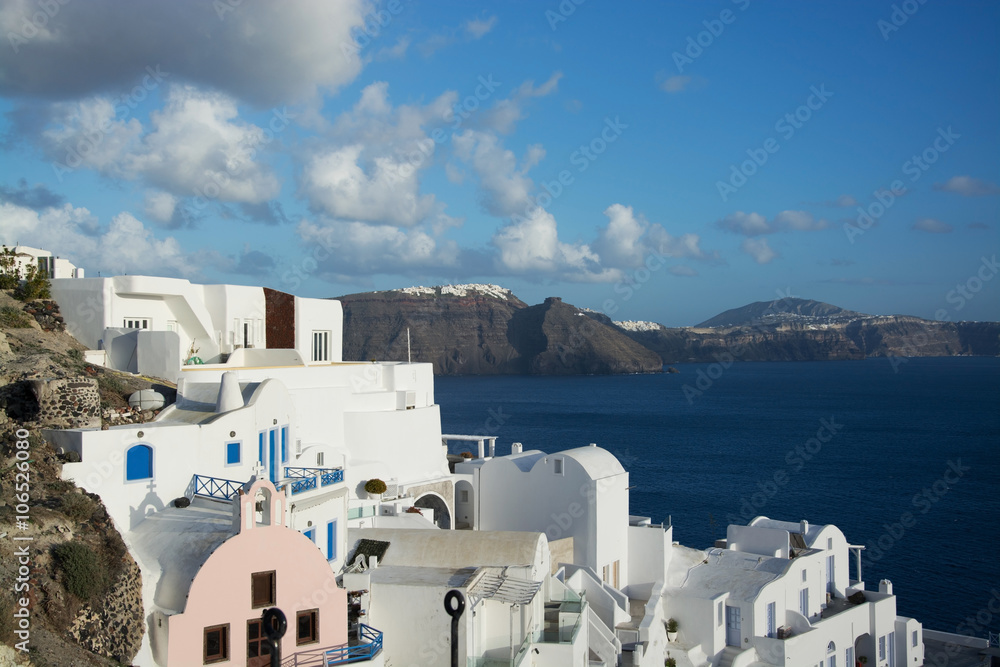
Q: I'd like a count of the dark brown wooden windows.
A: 3